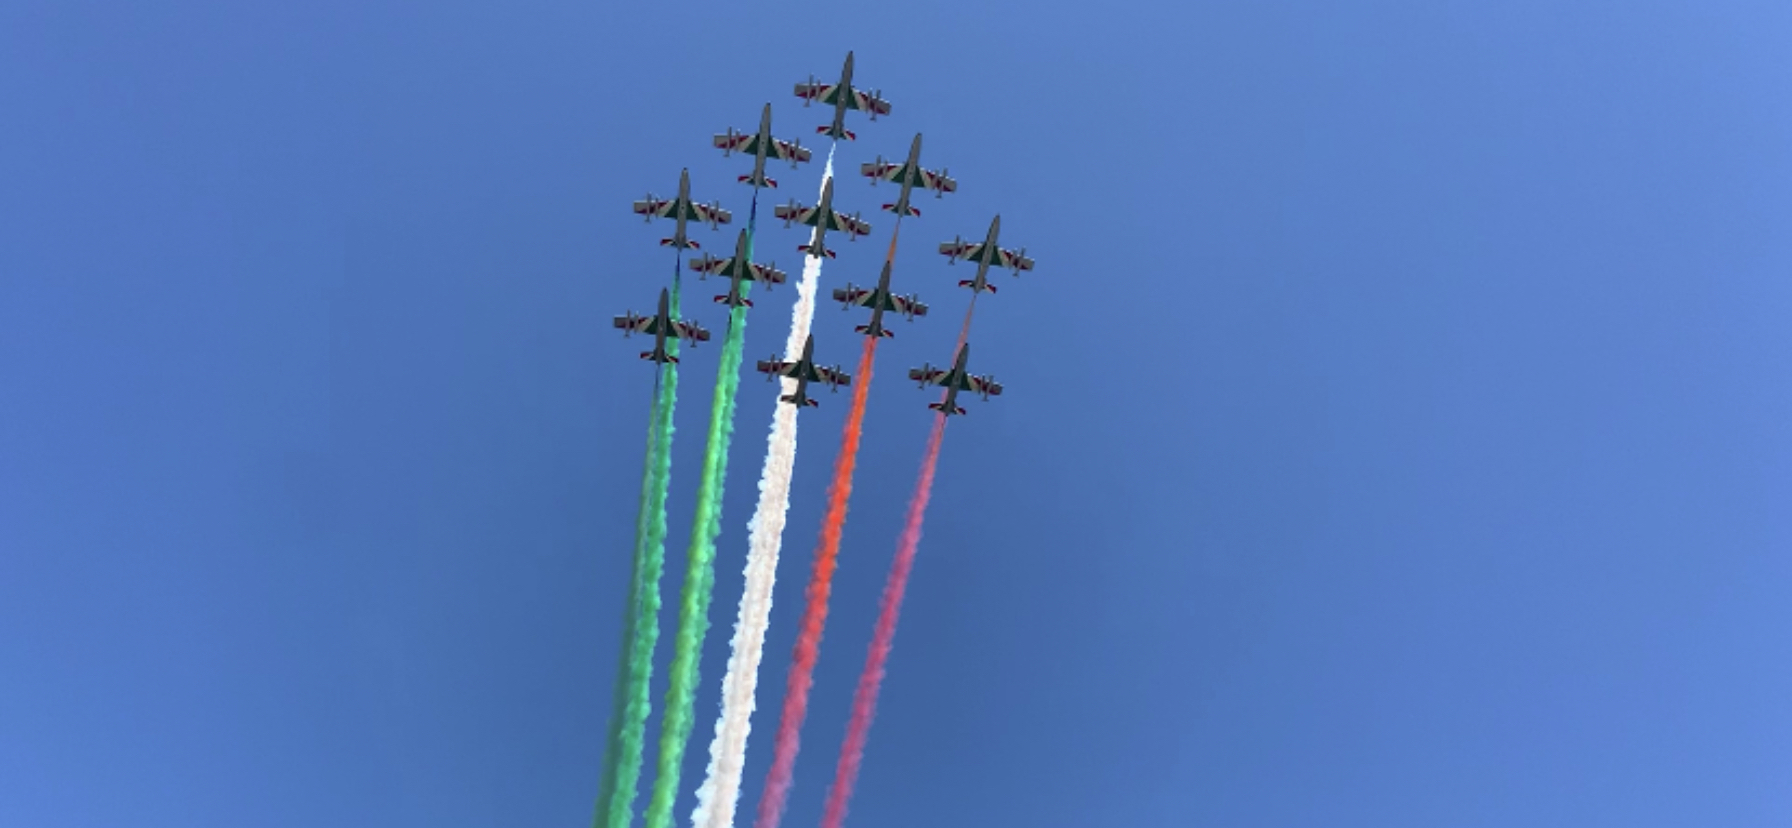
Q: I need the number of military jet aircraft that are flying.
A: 11